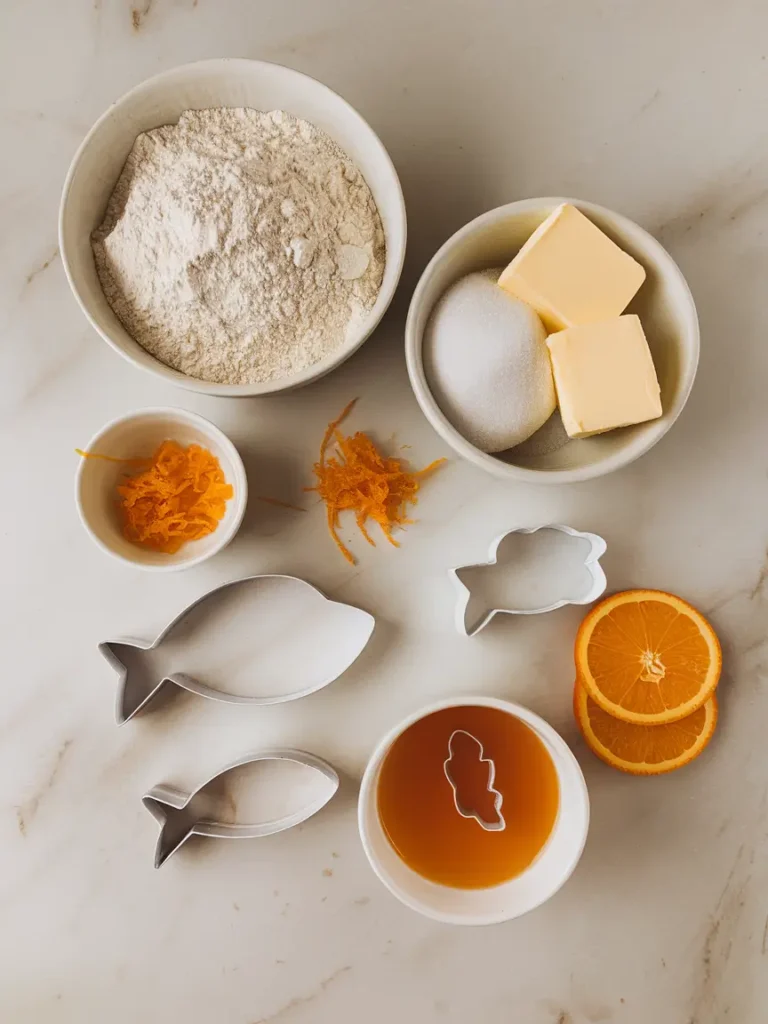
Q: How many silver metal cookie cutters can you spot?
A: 4